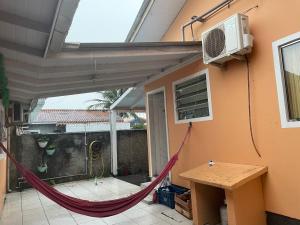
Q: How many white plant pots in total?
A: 1